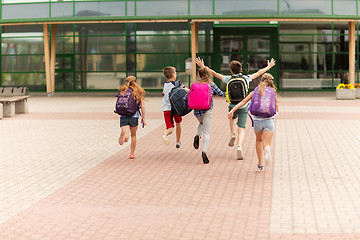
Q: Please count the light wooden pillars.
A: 4